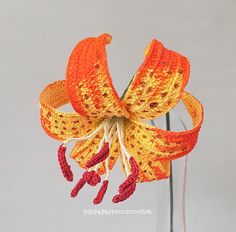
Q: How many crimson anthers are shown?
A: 6